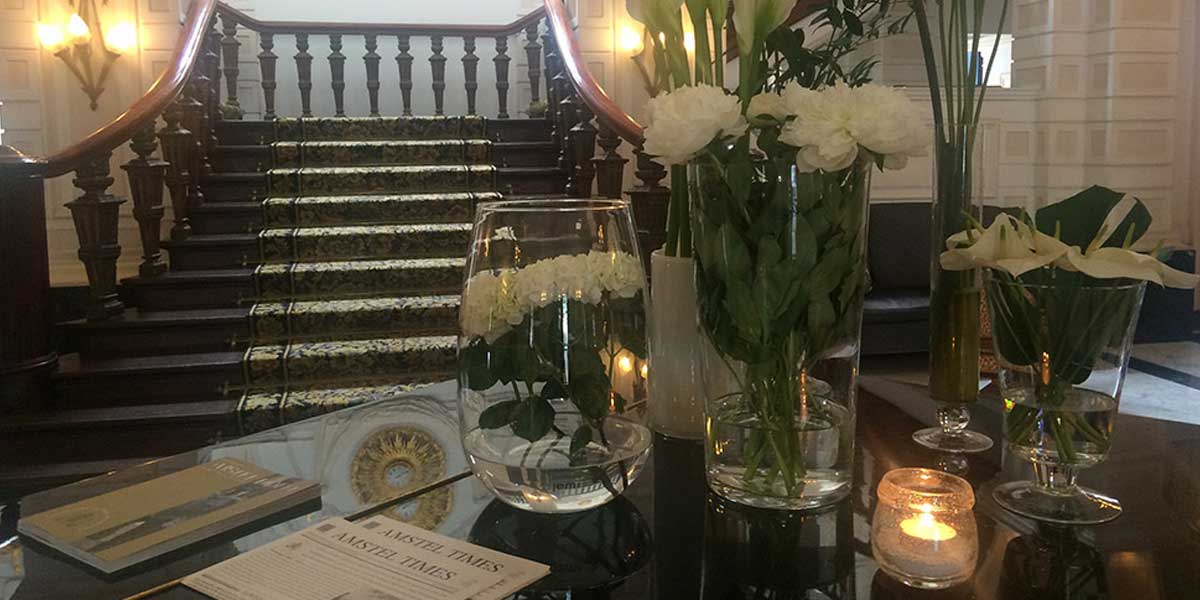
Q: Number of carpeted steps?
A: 9